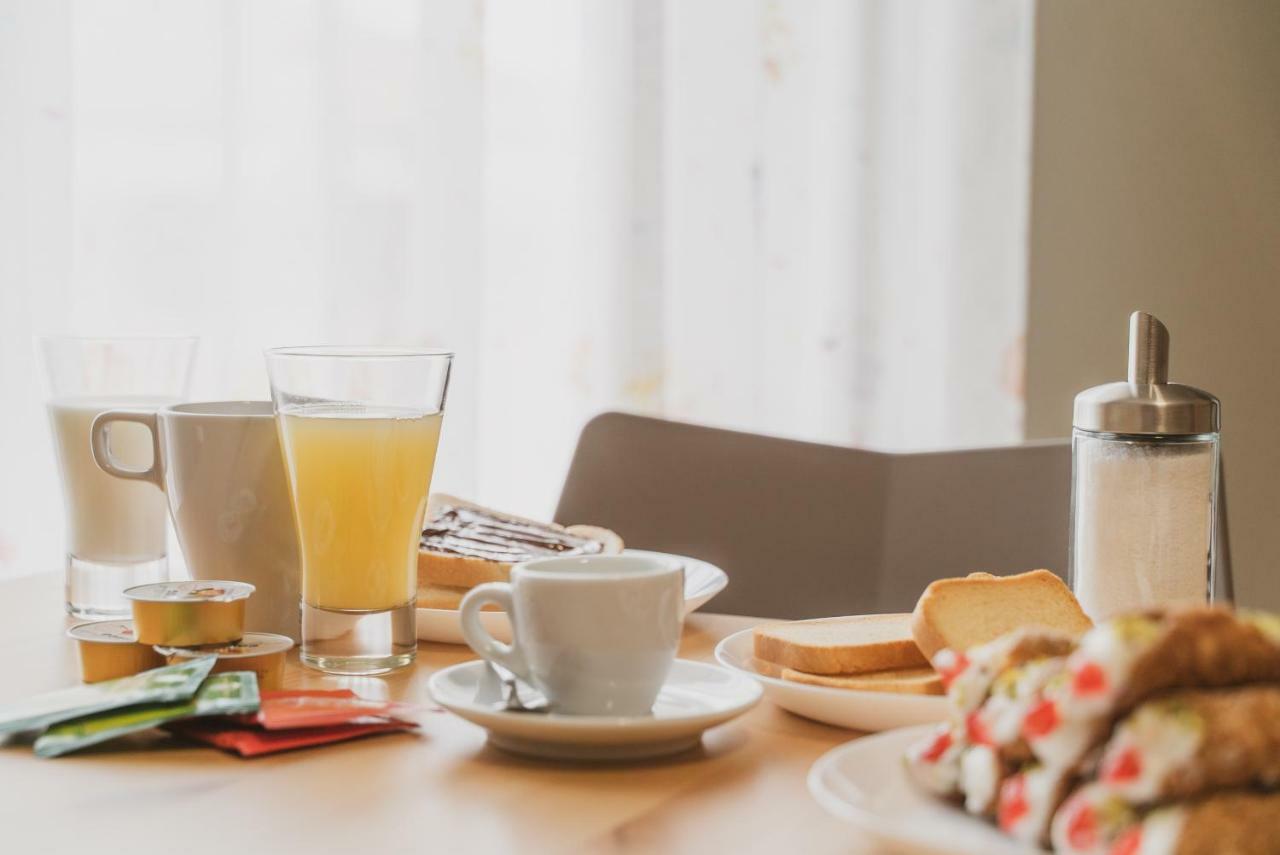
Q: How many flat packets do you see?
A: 4